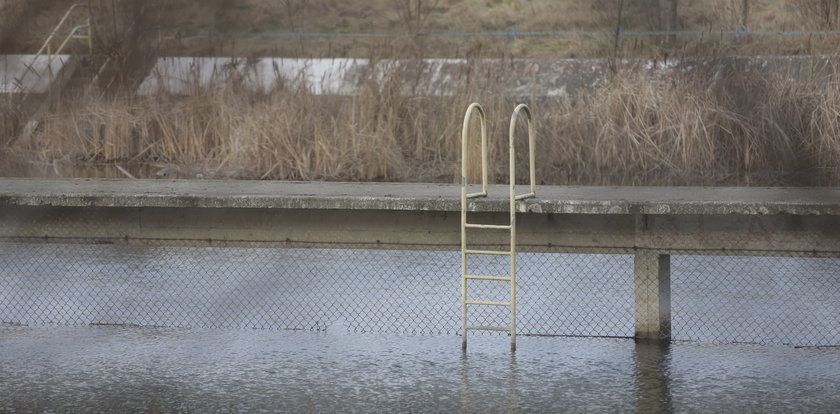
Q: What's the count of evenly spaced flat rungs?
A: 5